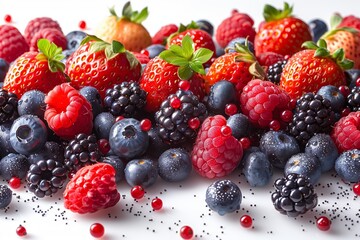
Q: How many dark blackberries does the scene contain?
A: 9